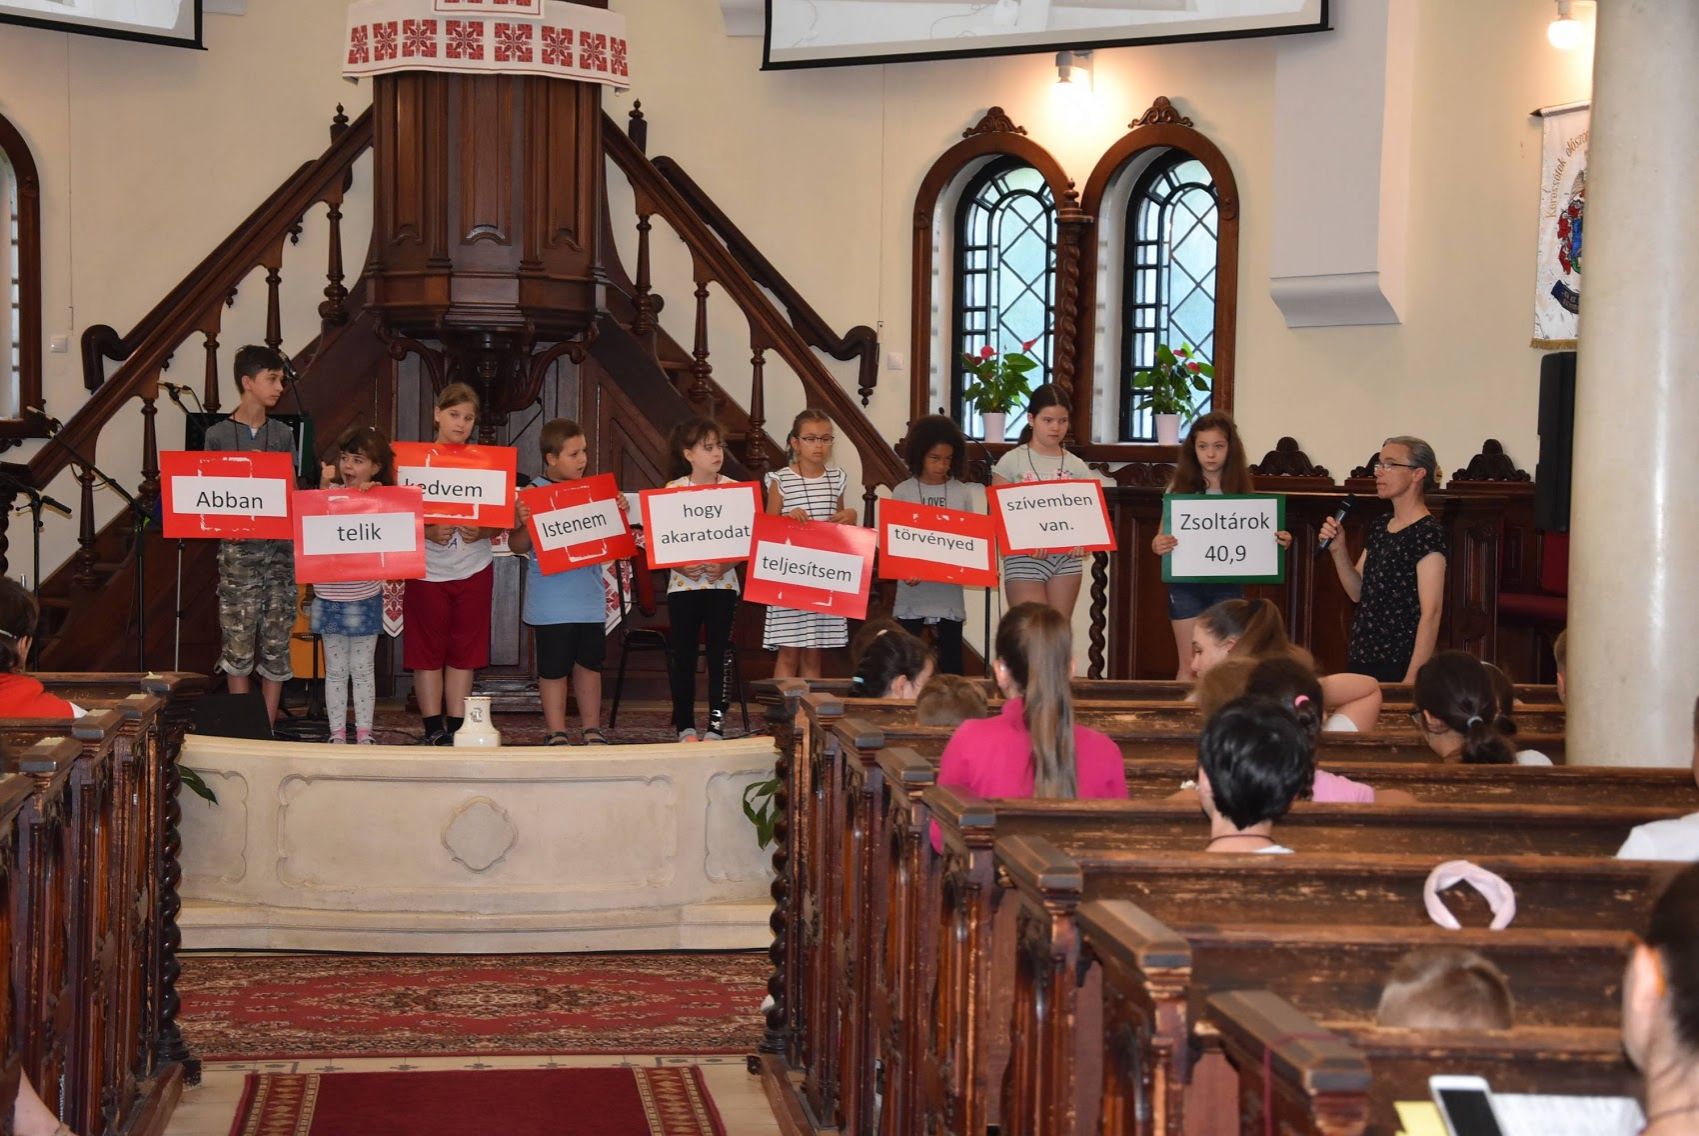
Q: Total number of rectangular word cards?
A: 9